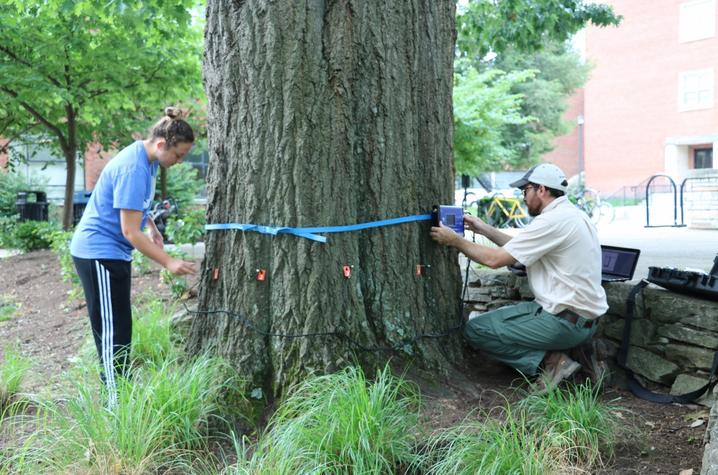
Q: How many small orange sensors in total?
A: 4